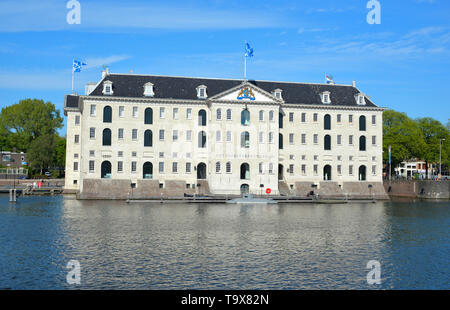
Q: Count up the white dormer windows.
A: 6